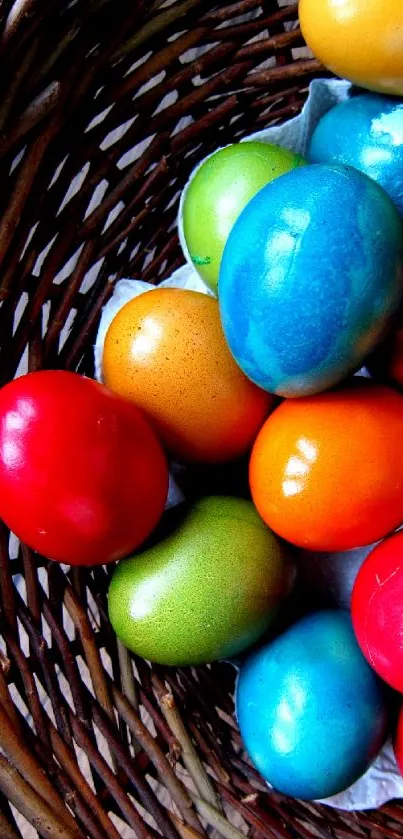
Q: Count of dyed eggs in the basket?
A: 12